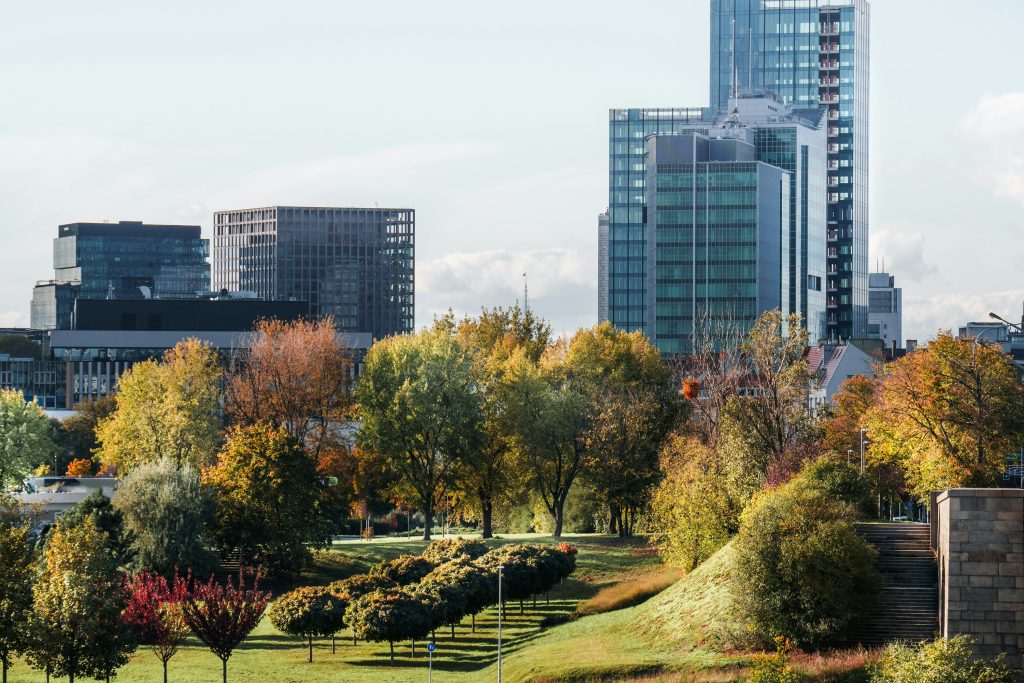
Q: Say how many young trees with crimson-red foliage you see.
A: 2